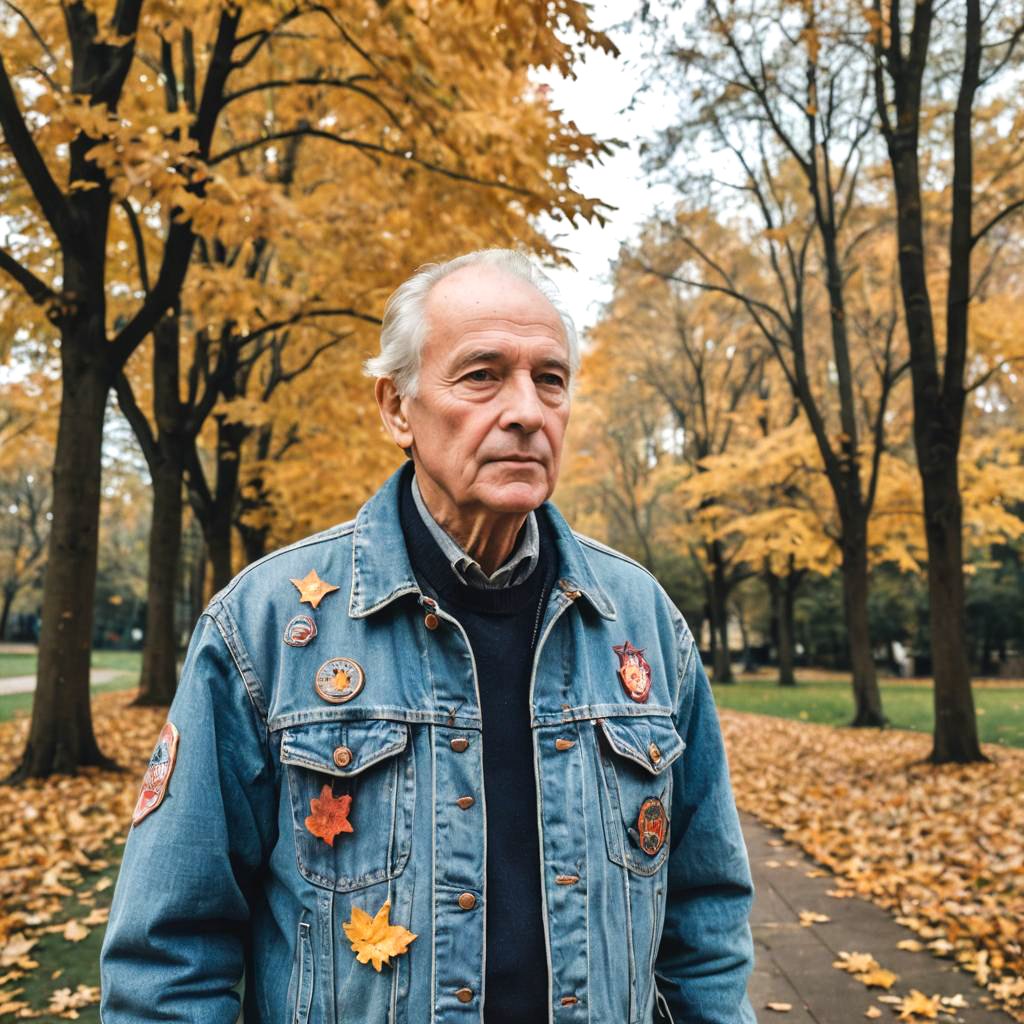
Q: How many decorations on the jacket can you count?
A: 8